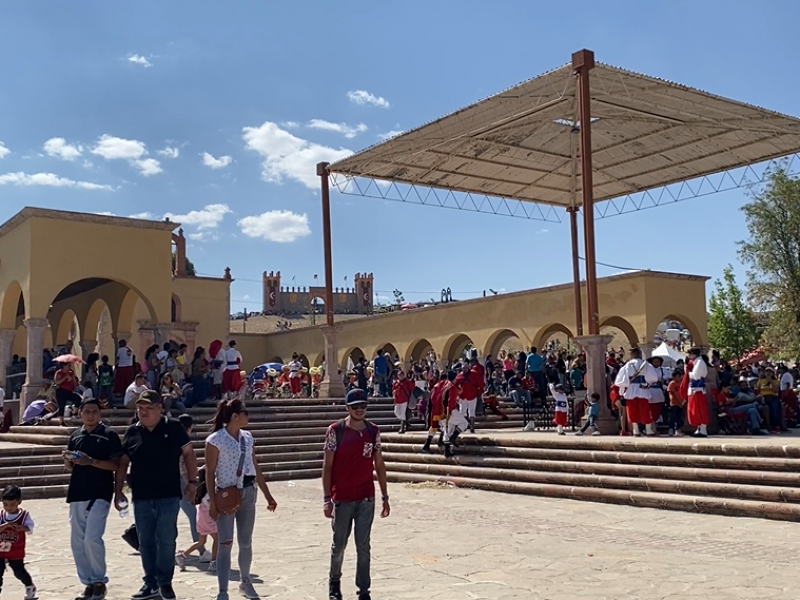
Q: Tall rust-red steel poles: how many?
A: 3